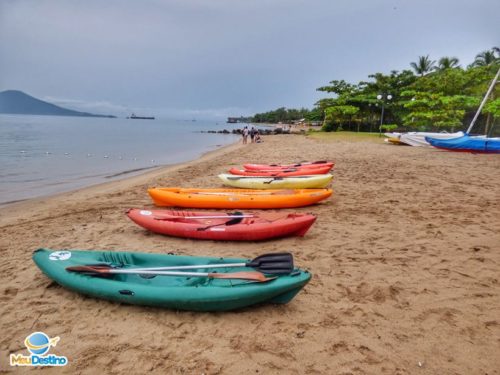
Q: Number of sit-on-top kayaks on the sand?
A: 6